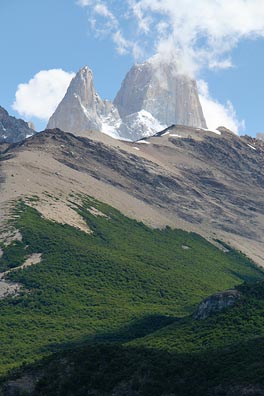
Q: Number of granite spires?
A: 2